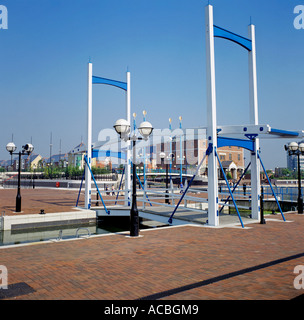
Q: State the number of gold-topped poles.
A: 4